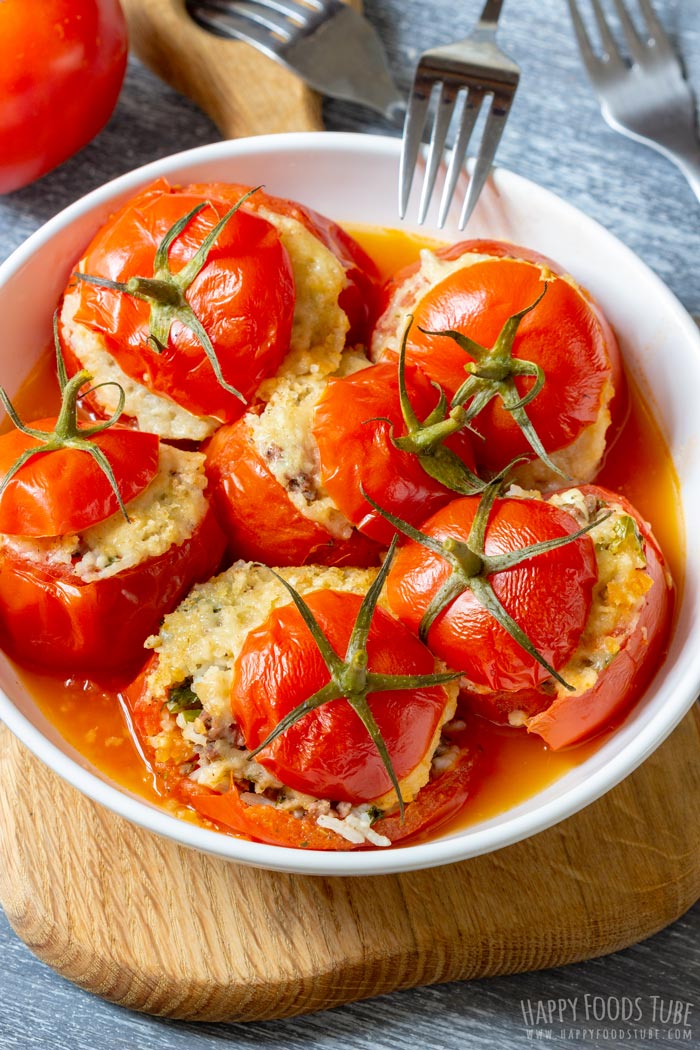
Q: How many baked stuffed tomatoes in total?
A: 6